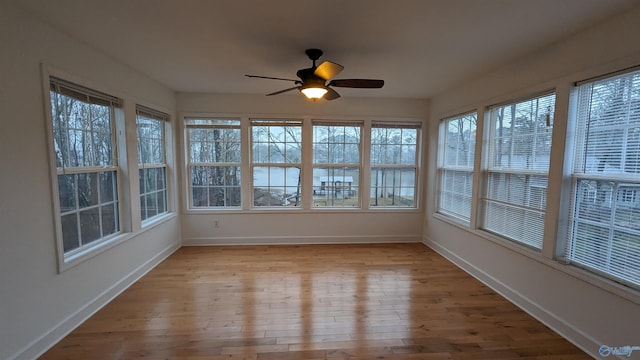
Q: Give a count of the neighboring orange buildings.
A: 0